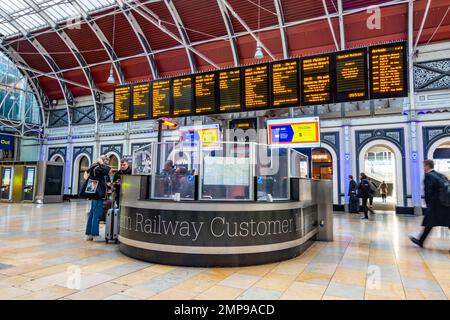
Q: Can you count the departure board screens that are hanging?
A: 11